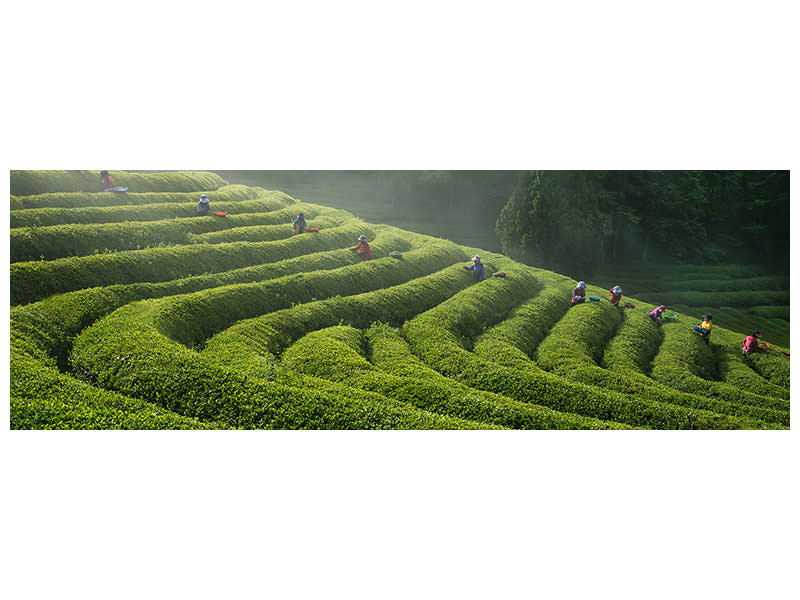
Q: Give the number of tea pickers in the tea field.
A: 10